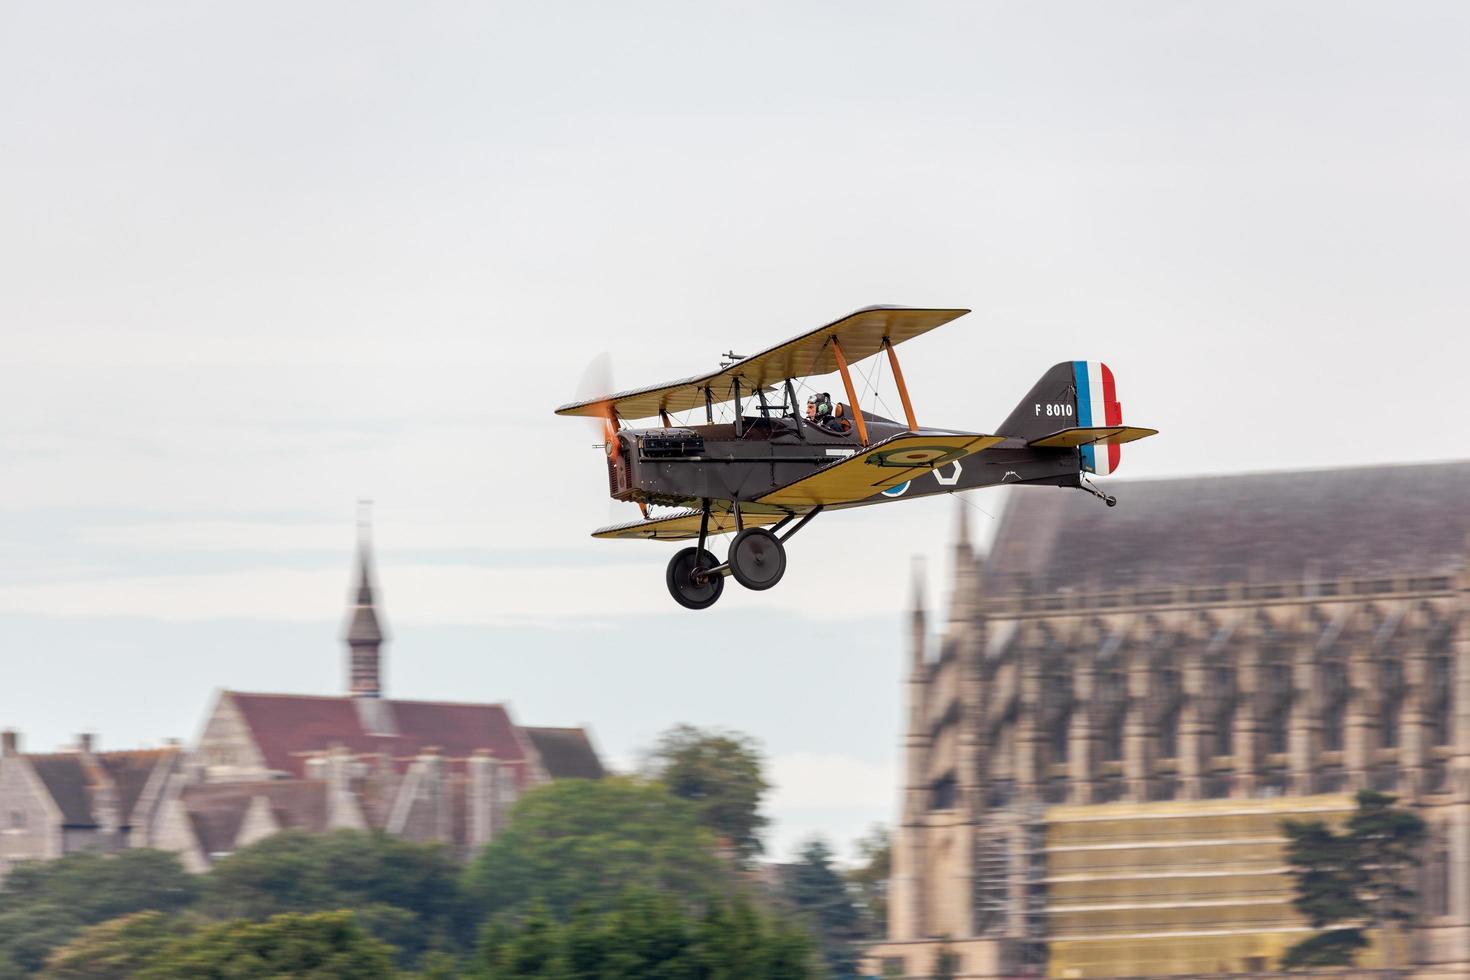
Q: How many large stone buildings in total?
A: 2